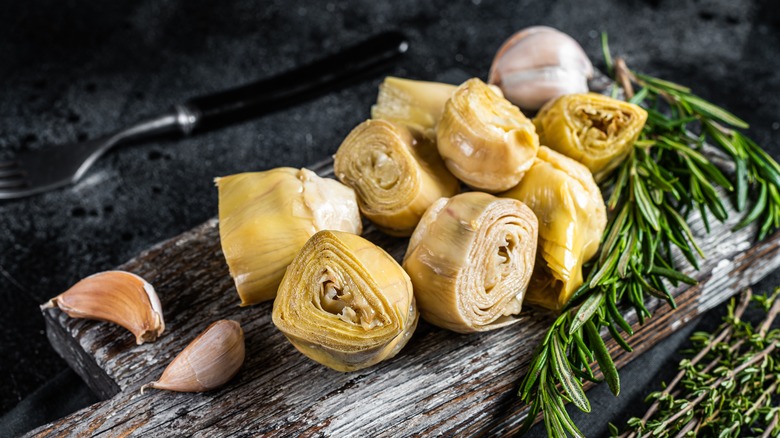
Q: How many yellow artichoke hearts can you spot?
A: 8